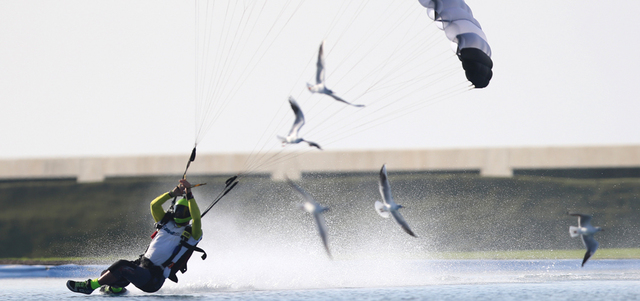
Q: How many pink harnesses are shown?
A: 0